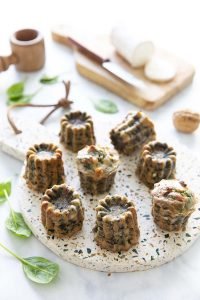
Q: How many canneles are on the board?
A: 8